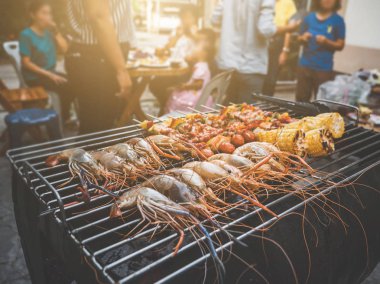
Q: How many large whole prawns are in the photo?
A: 12